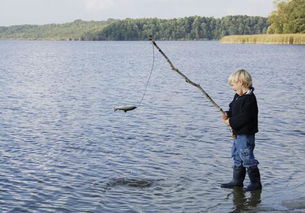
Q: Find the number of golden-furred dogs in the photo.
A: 0